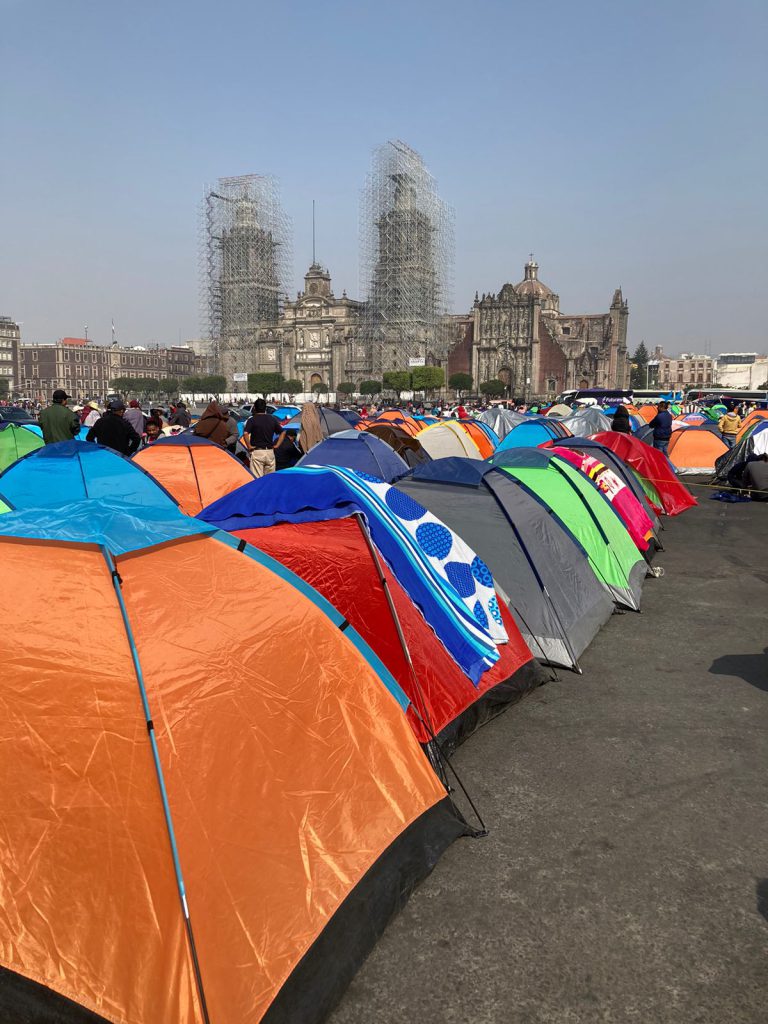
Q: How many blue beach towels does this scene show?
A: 1